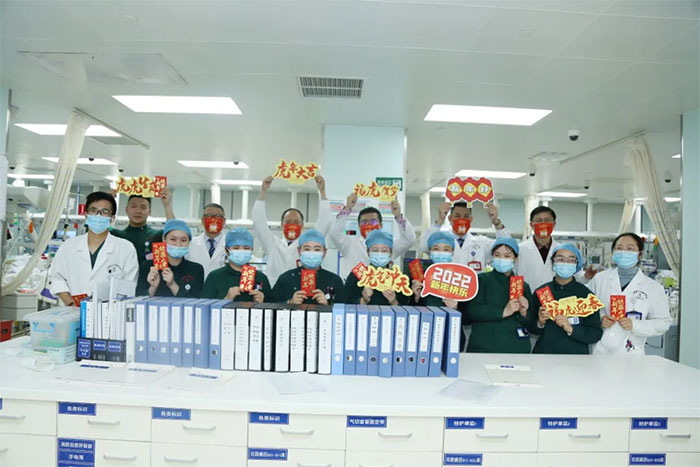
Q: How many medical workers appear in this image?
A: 15